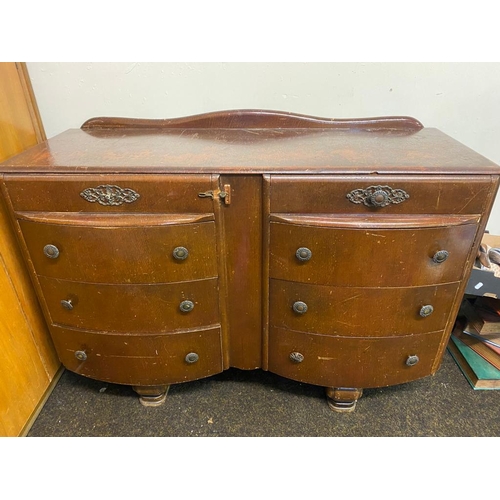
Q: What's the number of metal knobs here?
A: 13